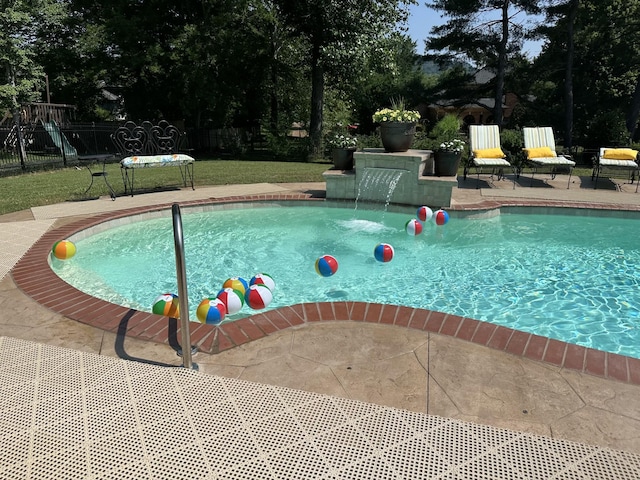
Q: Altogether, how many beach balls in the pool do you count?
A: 12